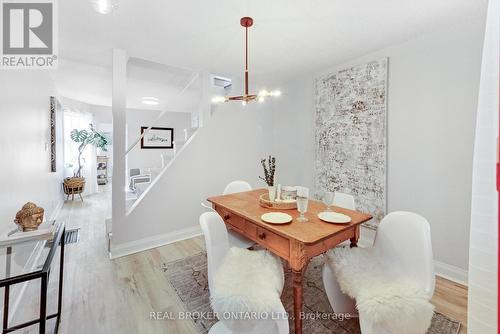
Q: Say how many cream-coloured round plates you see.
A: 2